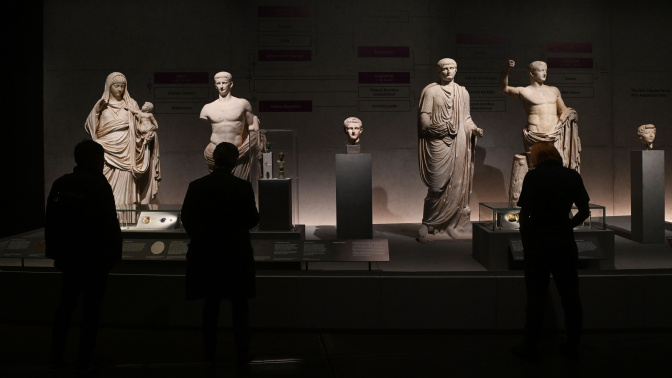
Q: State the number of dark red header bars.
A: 9